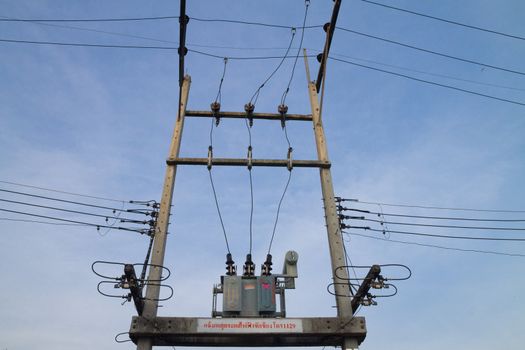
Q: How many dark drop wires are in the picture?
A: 3